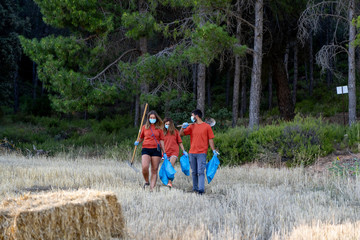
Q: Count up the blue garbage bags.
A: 3